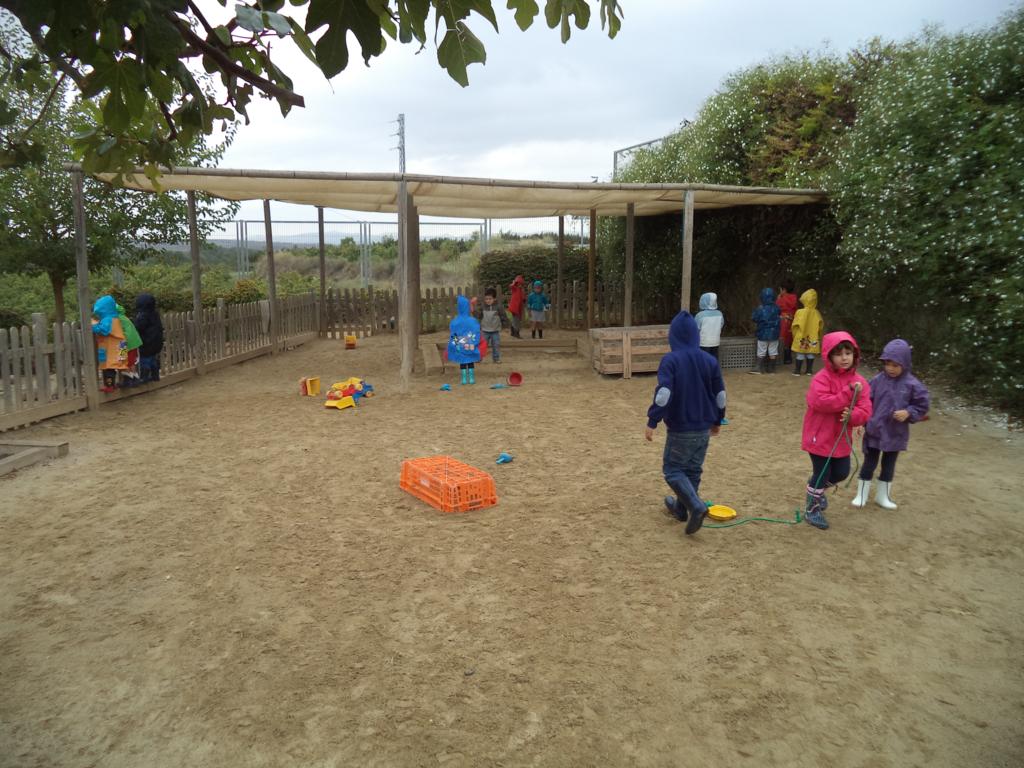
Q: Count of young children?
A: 14